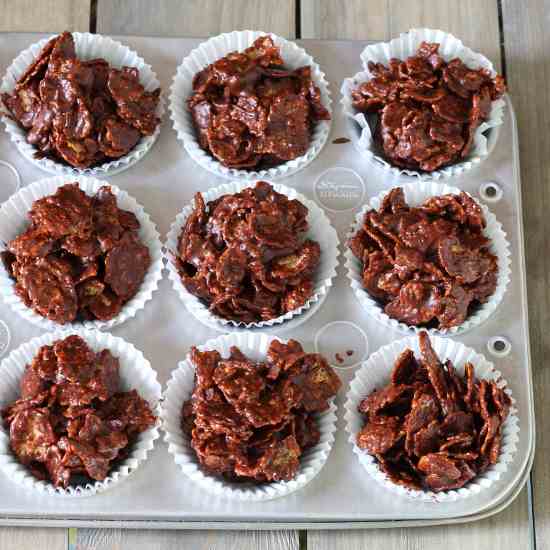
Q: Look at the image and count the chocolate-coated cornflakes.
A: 9